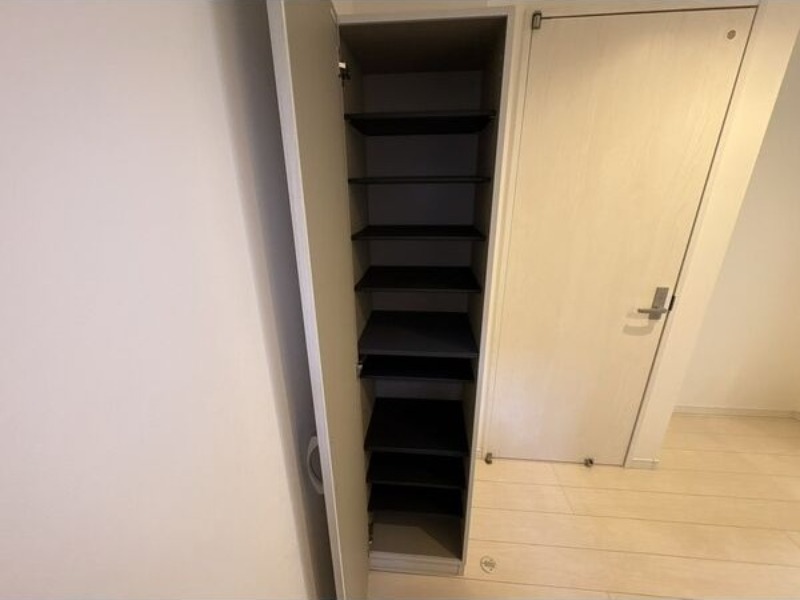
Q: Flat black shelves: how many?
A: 9